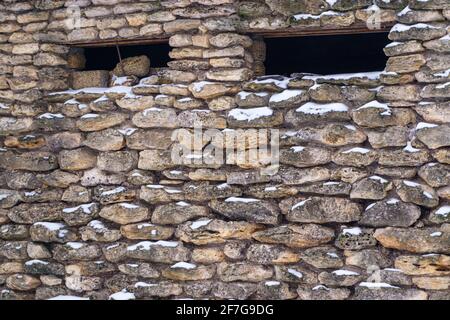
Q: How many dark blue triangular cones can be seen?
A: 0